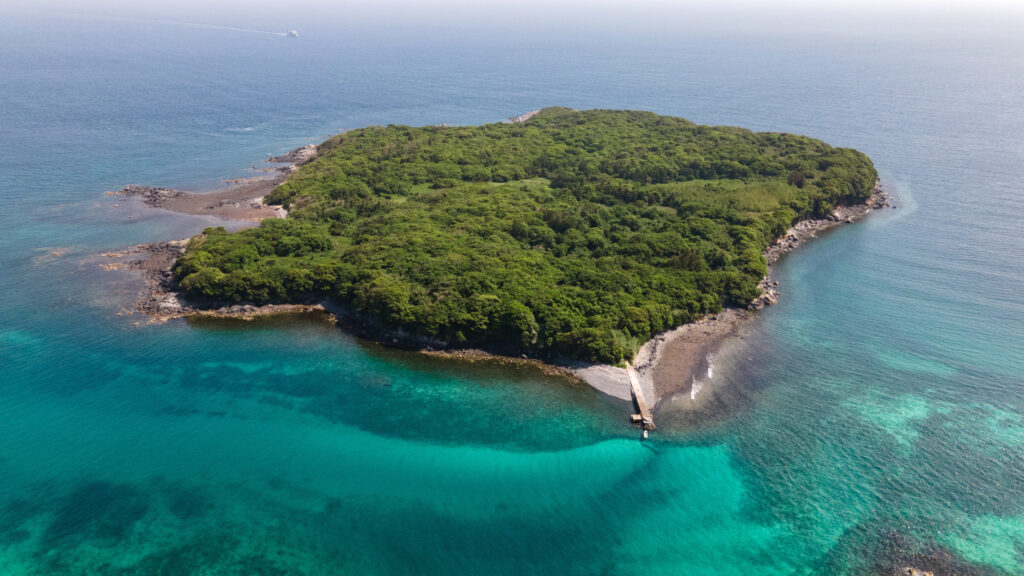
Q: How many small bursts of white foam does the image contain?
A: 2